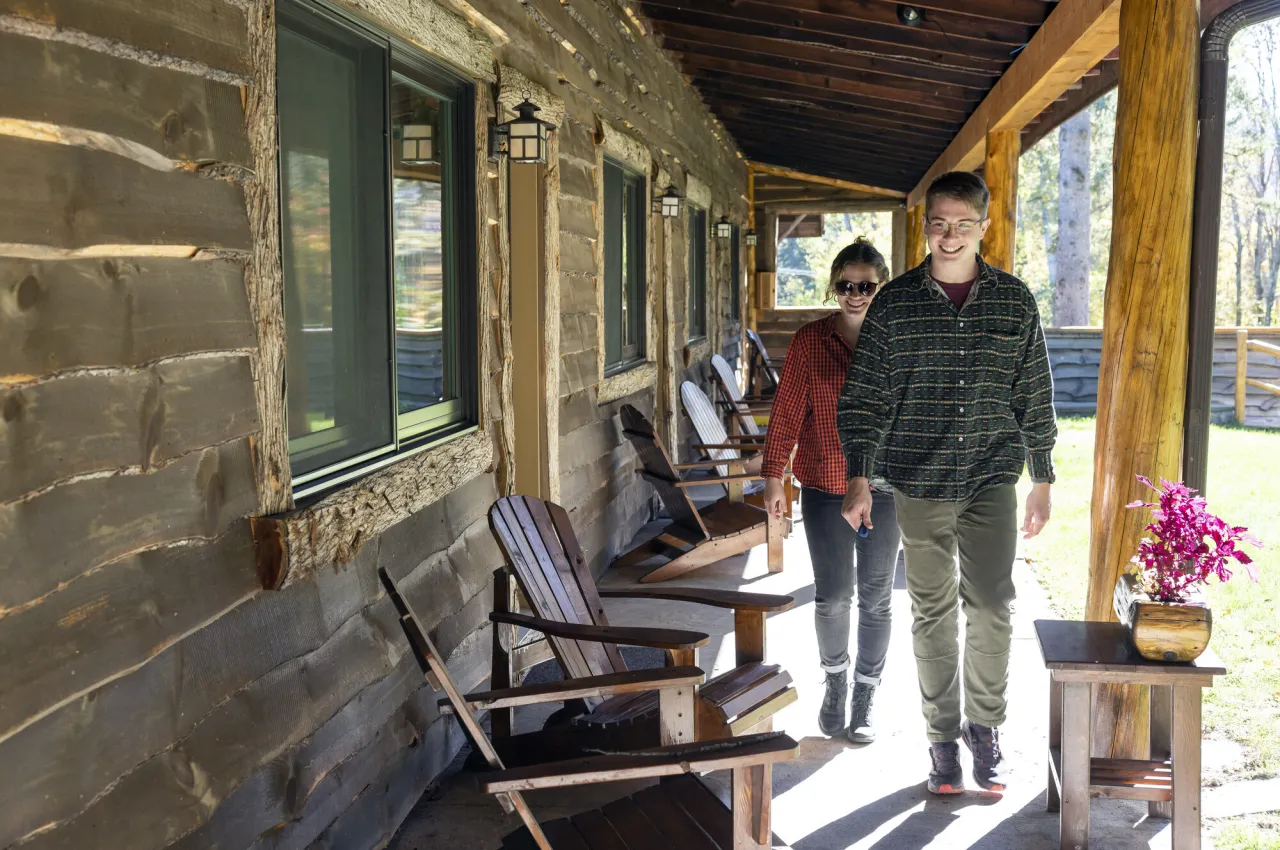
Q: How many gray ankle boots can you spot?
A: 2